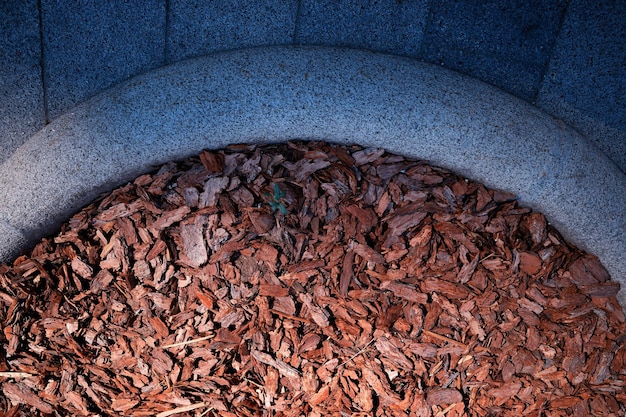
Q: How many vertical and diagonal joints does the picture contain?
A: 5